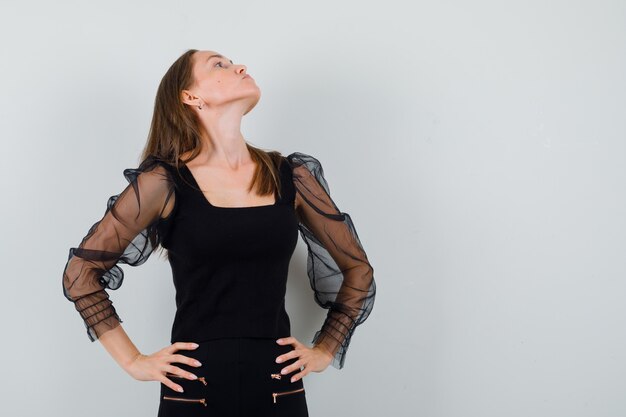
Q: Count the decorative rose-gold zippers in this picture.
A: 4